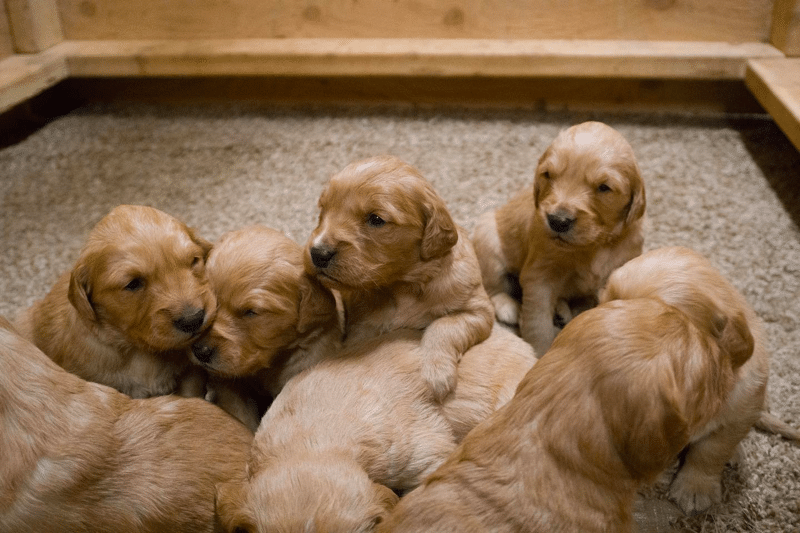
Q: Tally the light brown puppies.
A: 8